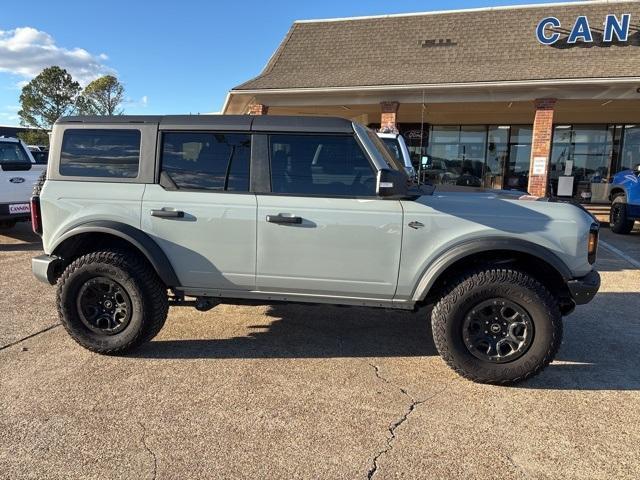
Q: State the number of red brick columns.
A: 3